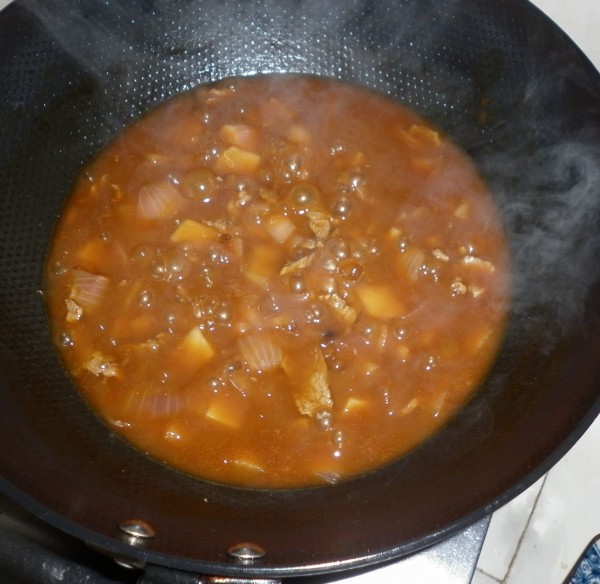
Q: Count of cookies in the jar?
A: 0